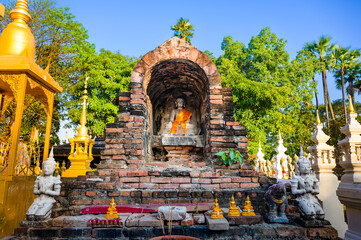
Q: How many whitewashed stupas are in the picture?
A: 4